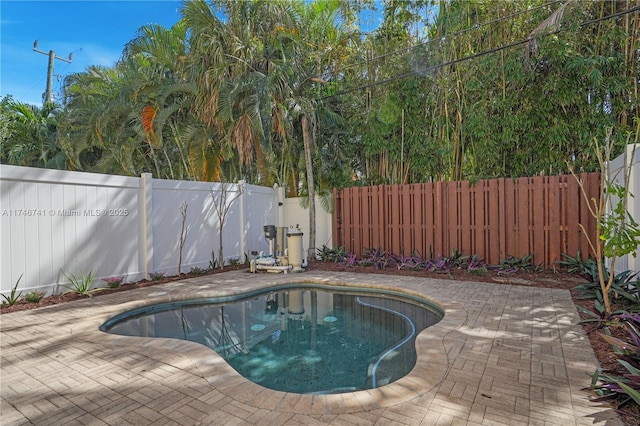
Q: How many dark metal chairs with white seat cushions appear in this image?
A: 0